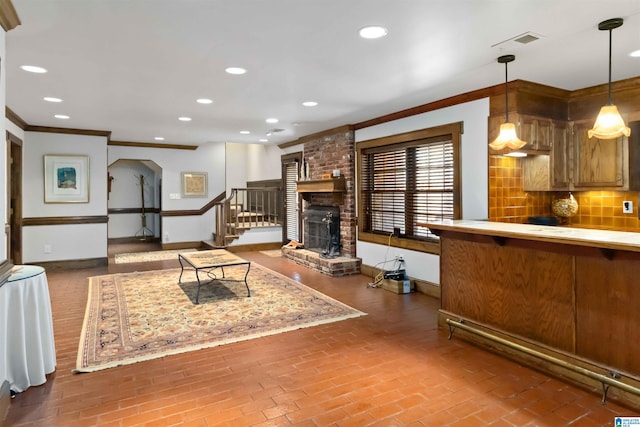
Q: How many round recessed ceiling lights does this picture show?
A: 13